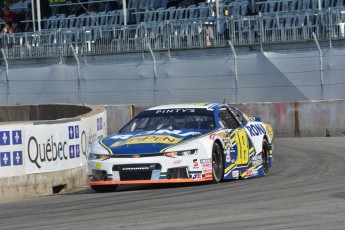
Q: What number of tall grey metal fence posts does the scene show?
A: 5